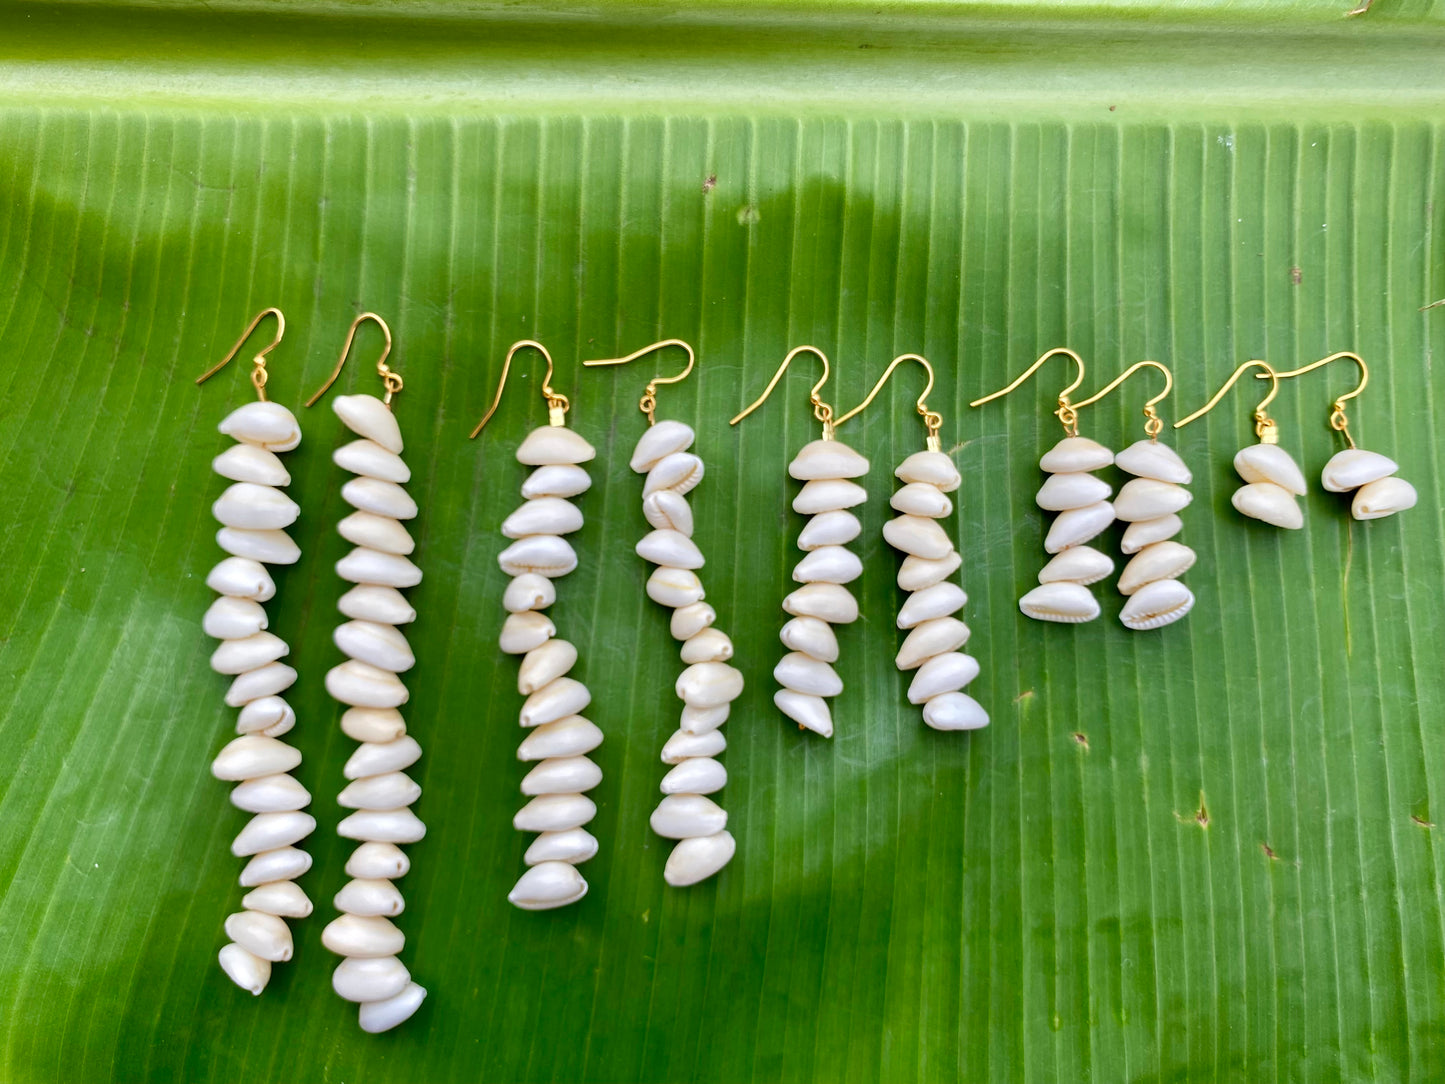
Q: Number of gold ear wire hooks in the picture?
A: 10